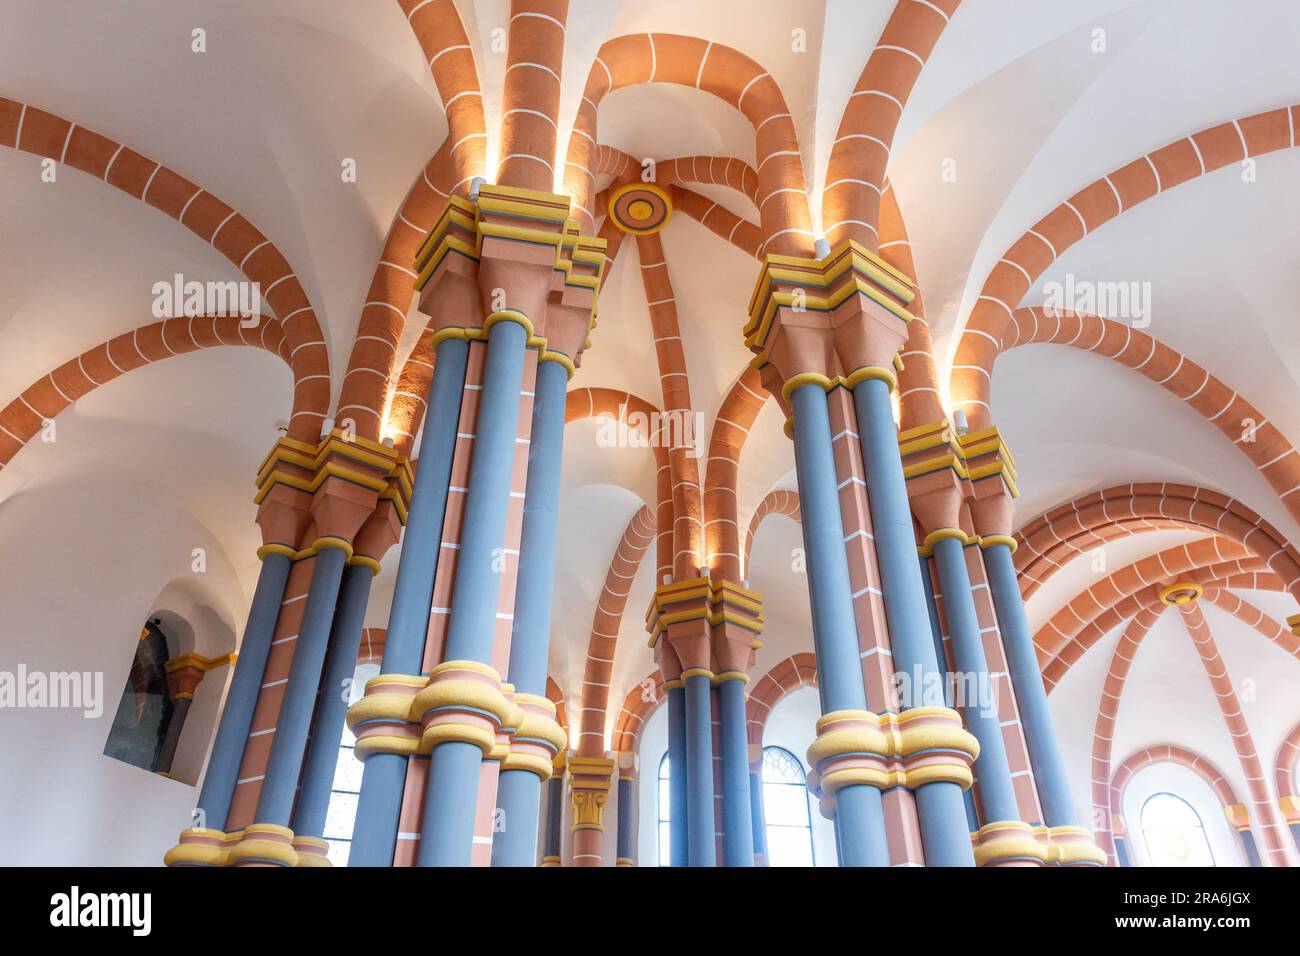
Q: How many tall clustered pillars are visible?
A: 5